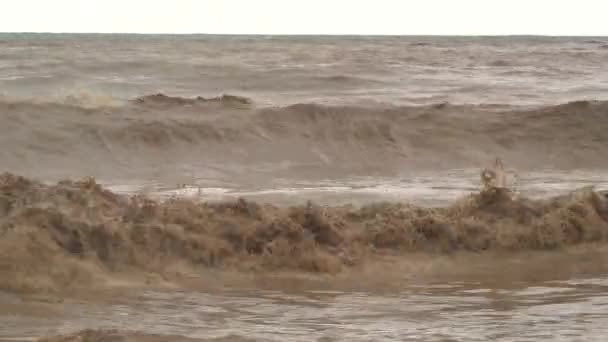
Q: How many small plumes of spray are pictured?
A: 1